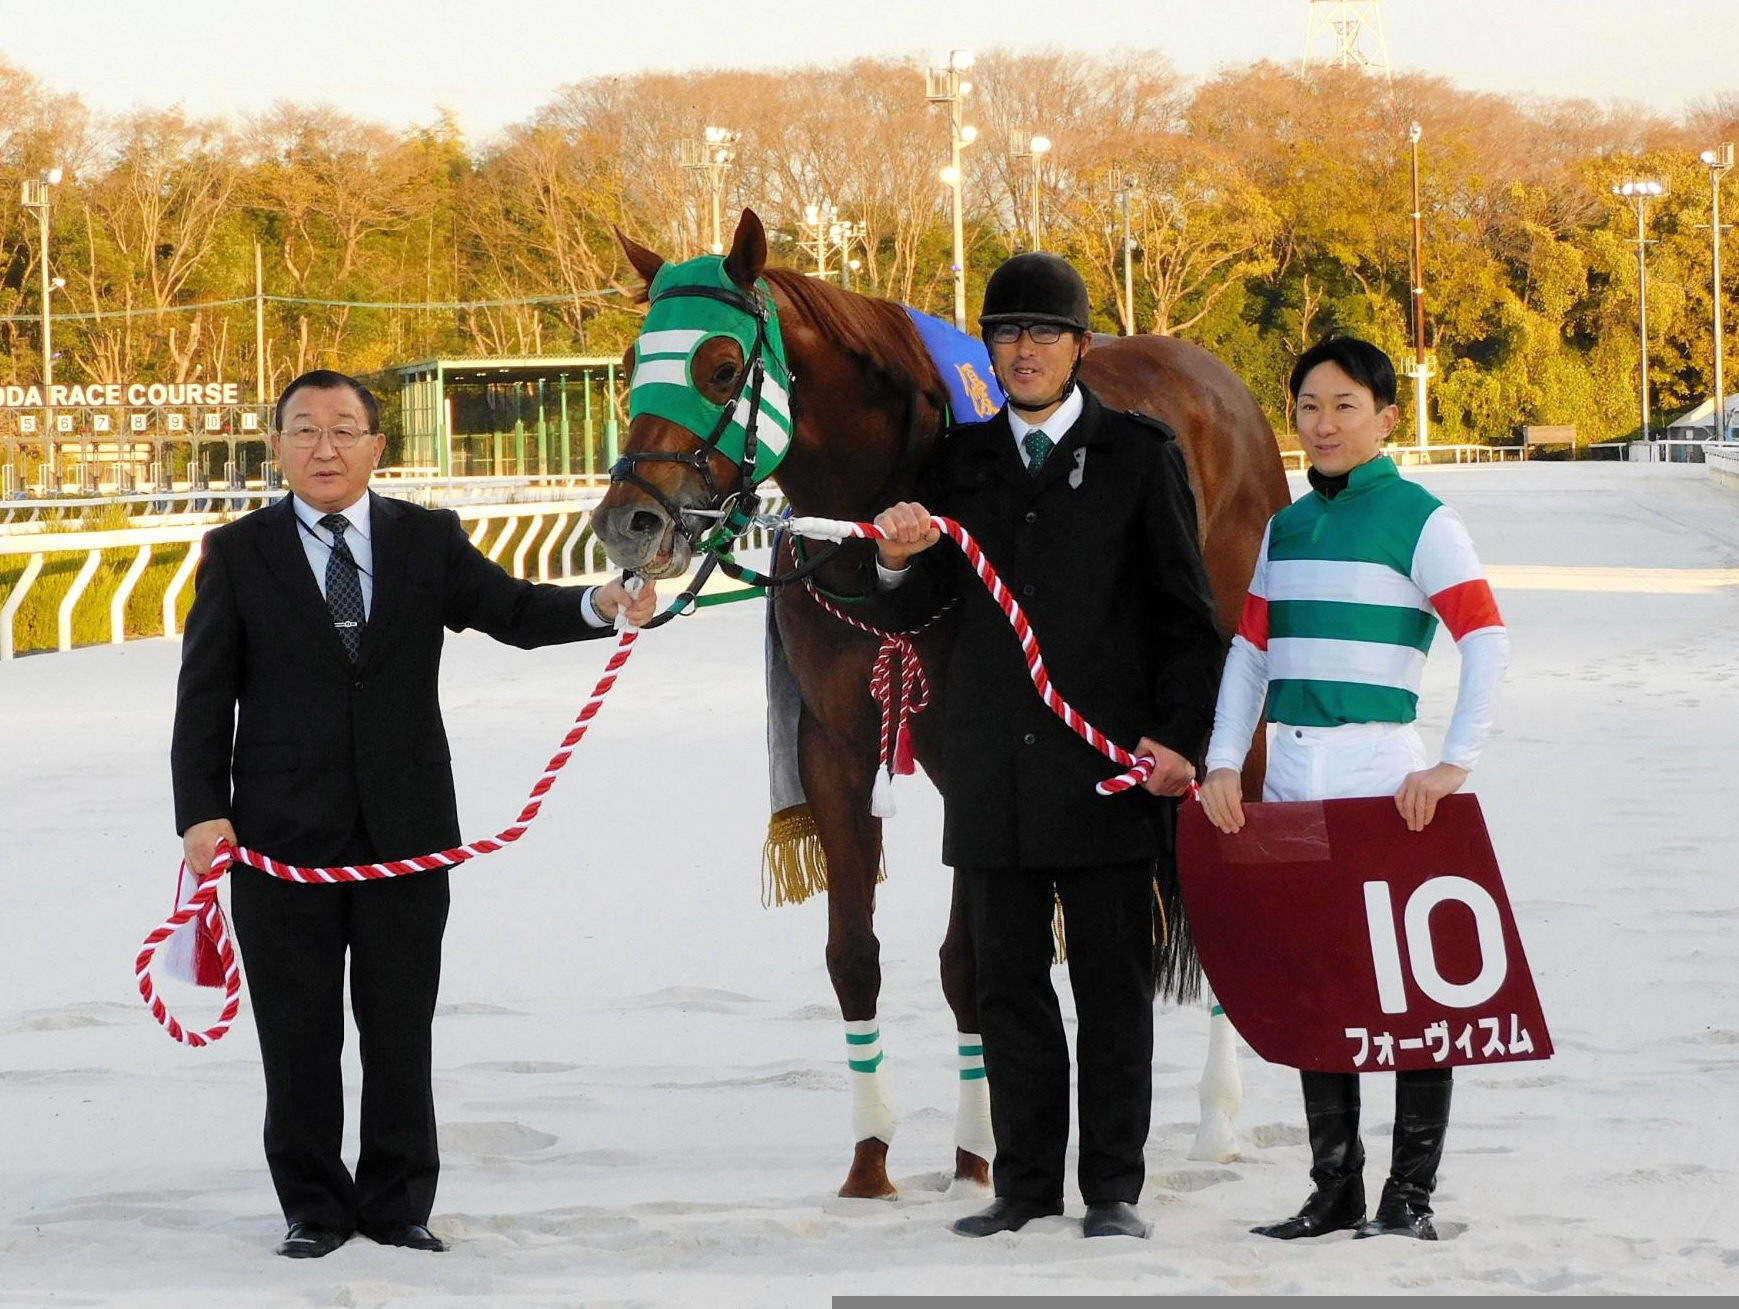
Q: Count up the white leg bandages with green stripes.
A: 3